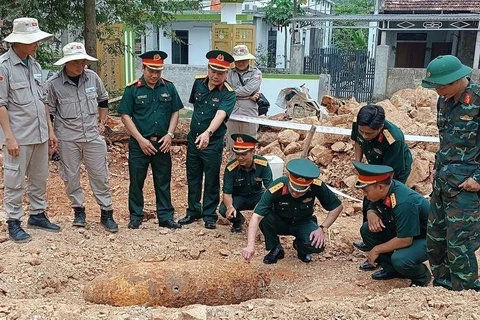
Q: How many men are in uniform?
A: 10